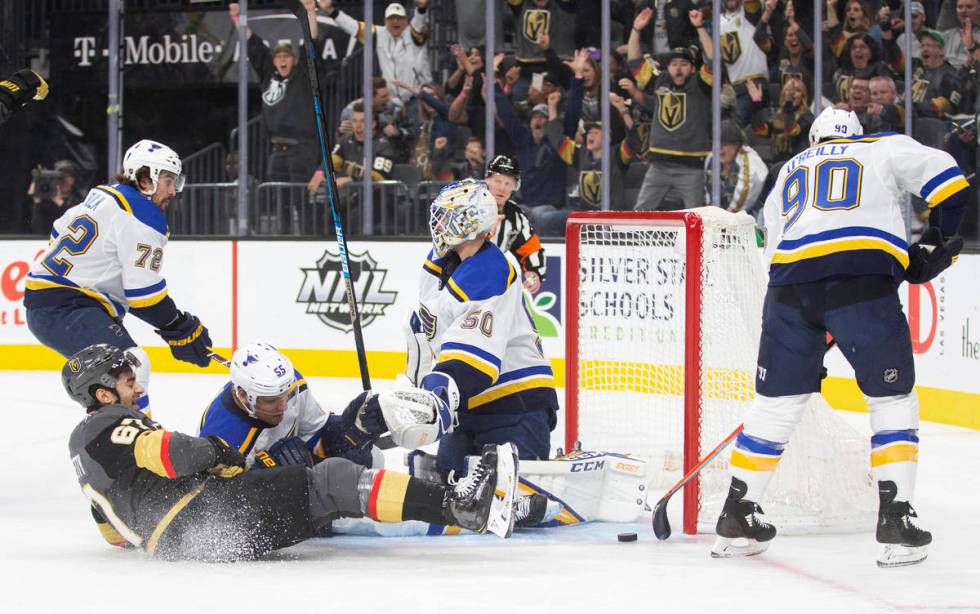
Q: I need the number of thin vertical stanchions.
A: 8